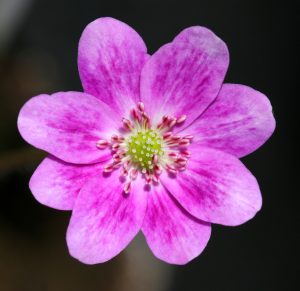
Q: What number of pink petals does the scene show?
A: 8